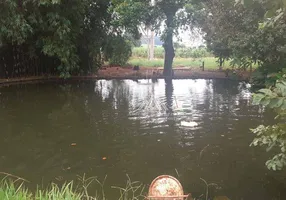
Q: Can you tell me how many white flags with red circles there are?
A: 0